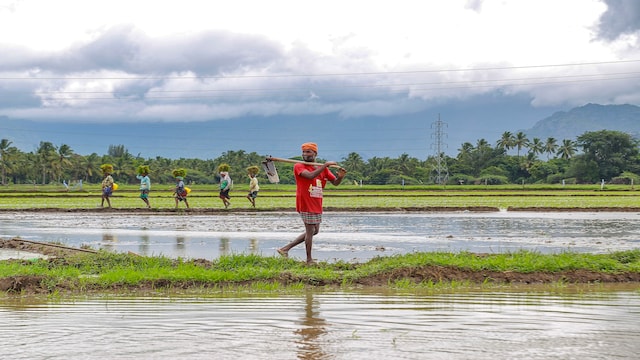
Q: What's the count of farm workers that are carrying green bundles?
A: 5